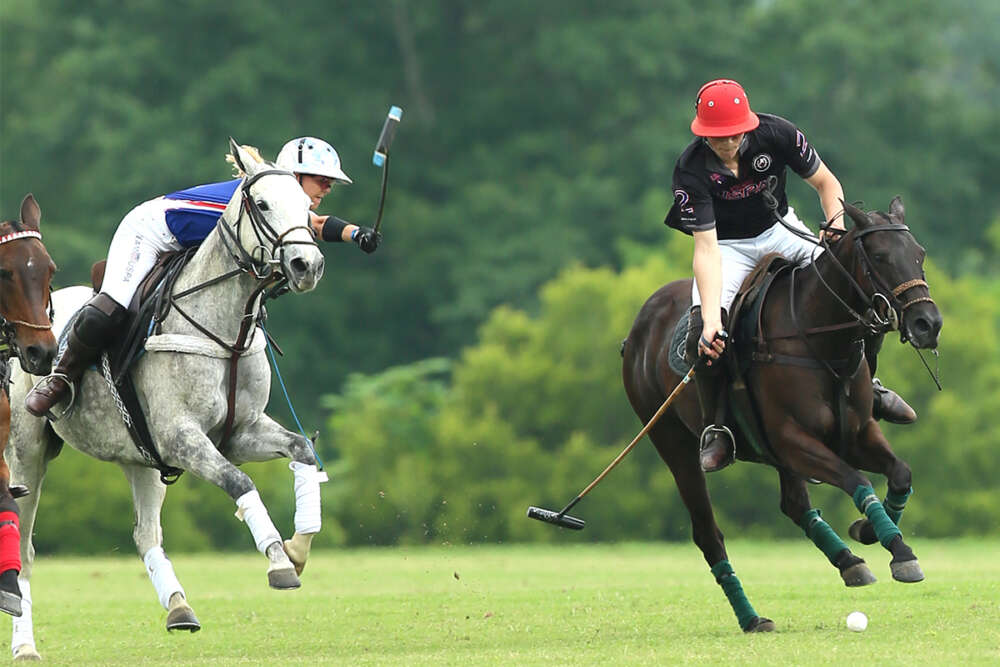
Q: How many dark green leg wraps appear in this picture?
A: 4